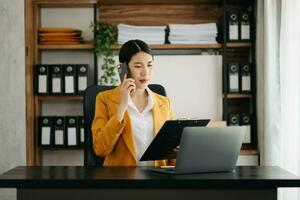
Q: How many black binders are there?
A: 14